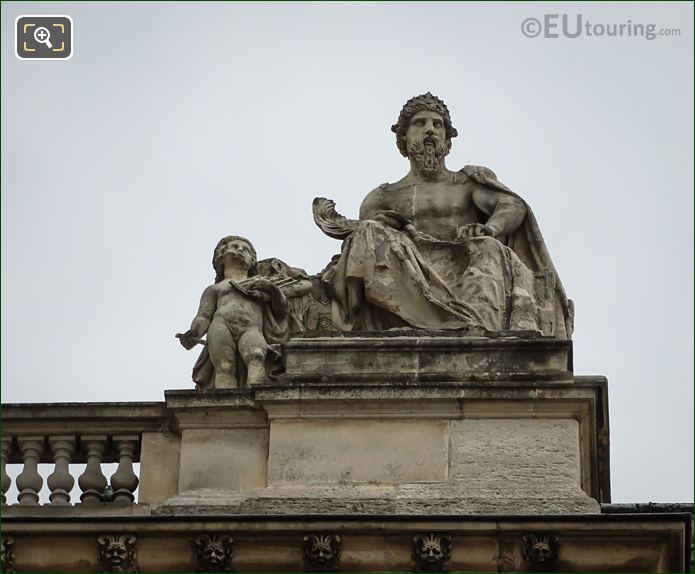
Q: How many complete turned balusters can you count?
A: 4